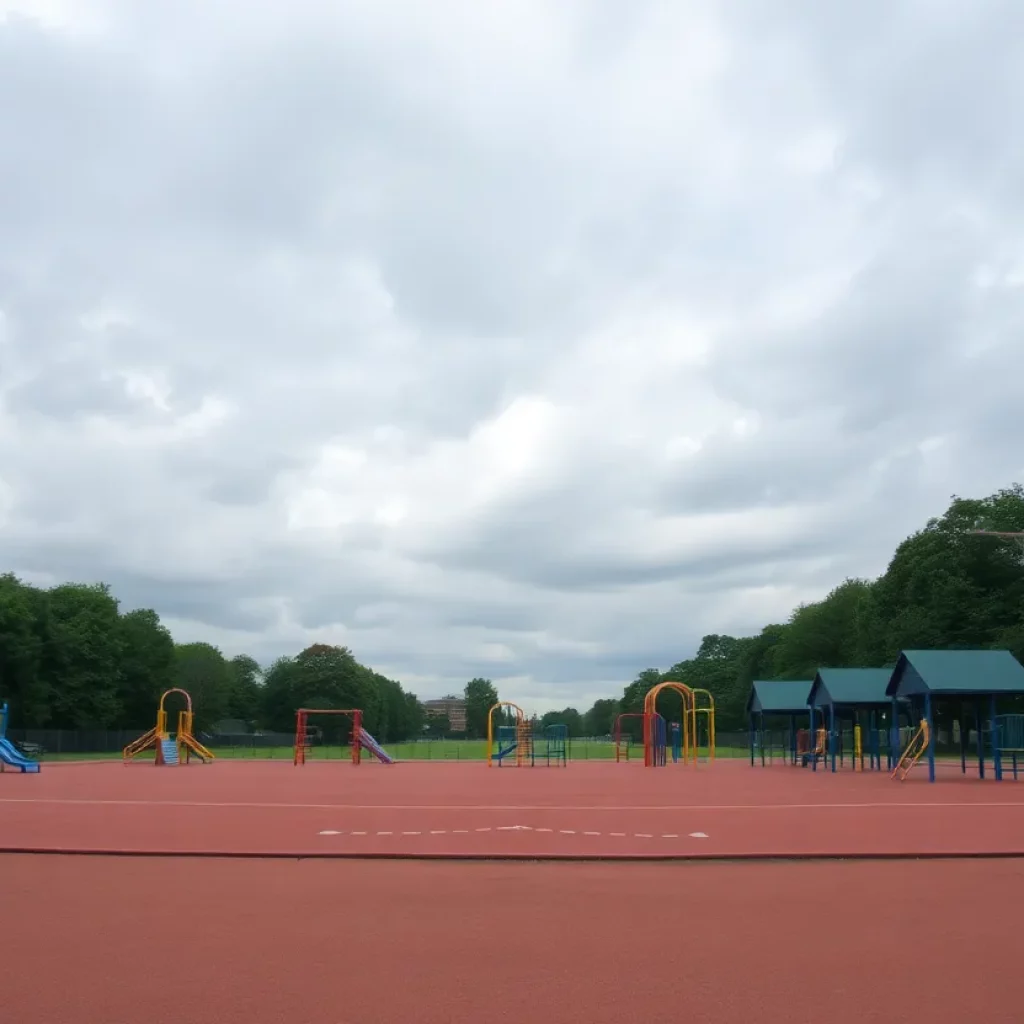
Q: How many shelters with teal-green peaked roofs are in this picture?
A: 3